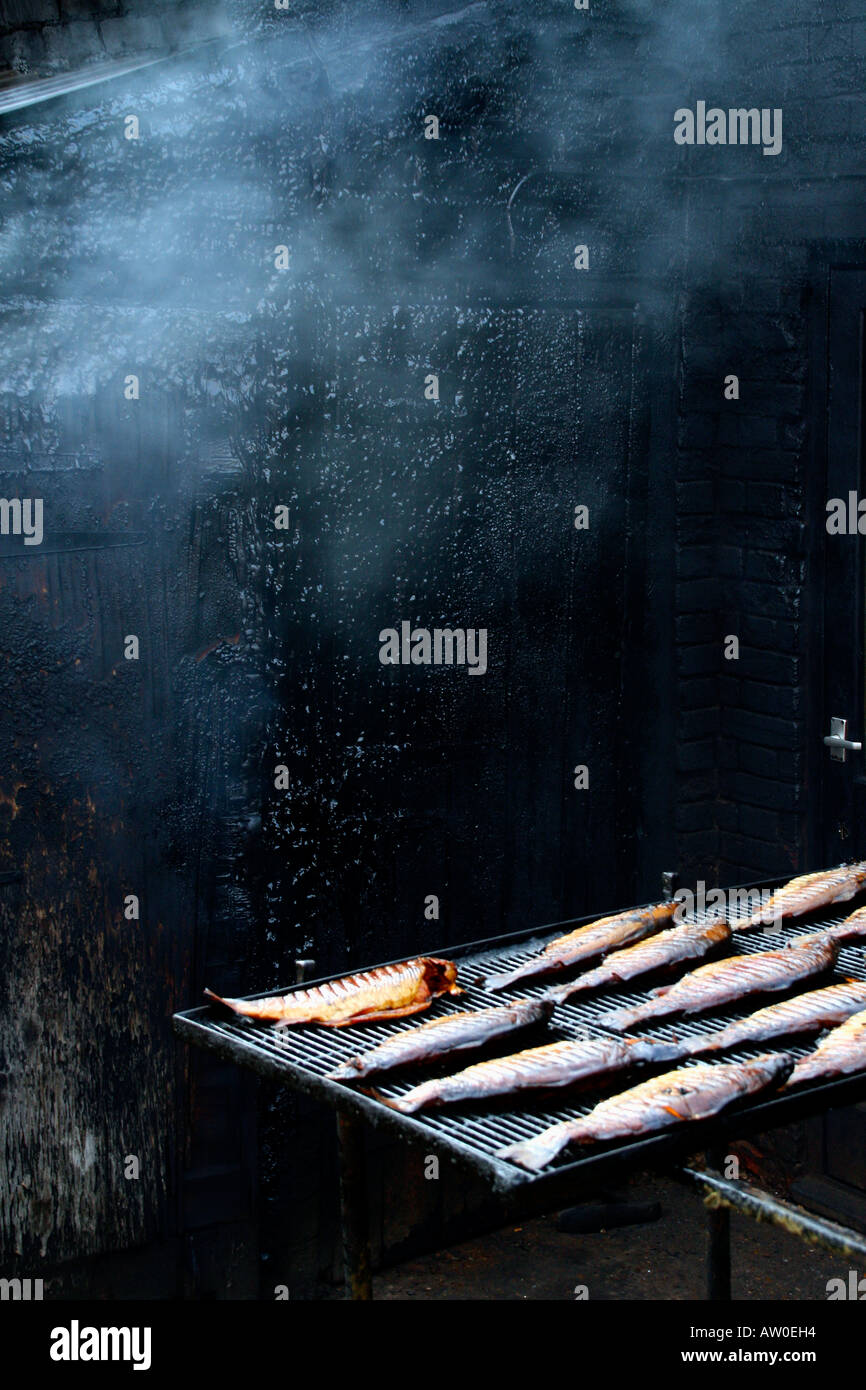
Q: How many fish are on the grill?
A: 11